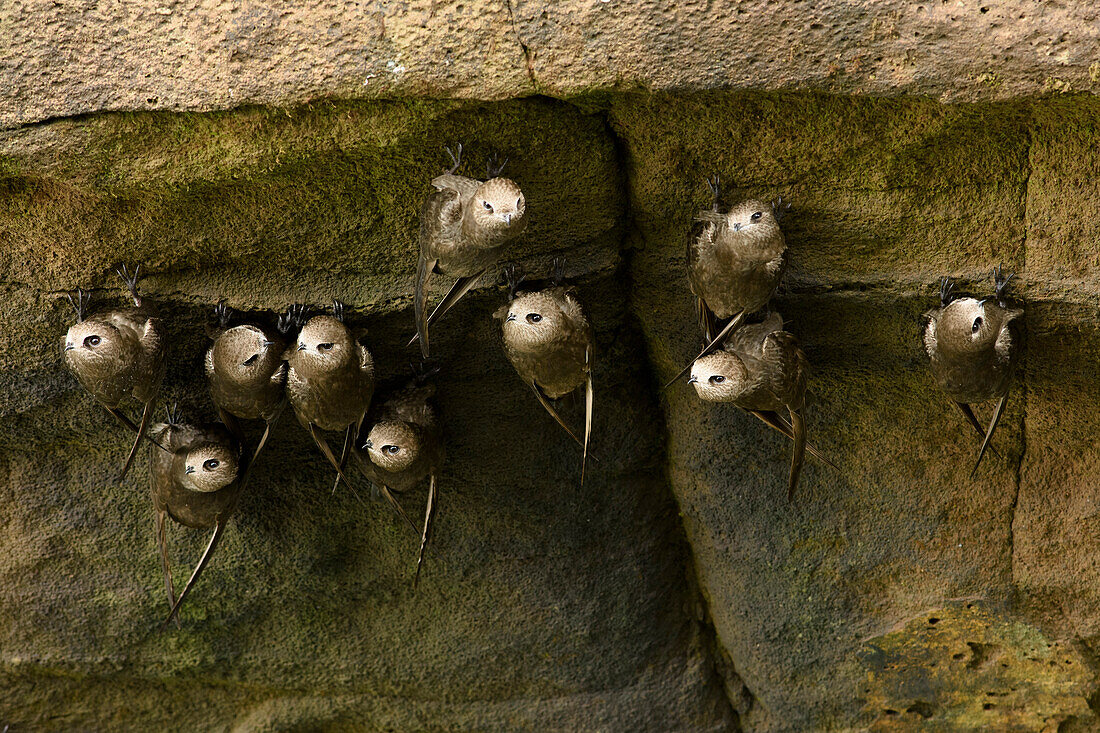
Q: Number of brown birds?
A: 10